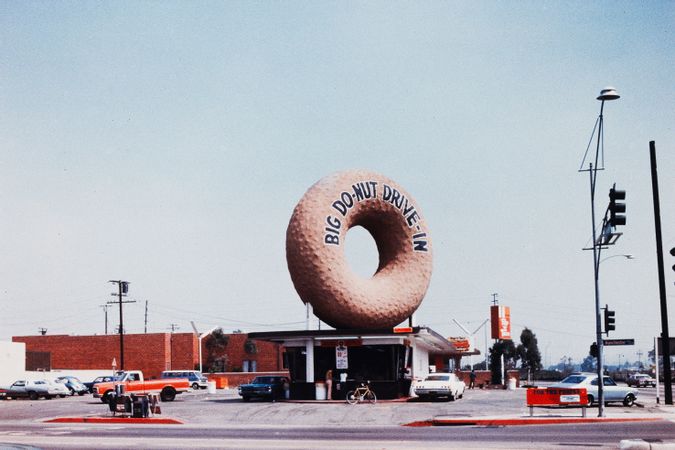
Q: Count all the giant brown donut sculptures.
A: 1